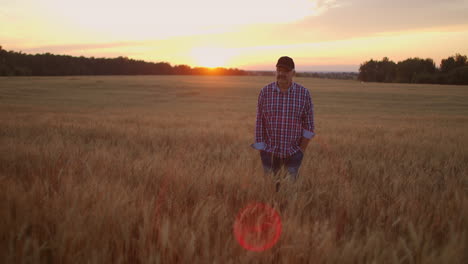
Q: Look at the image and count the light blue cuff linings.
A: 2